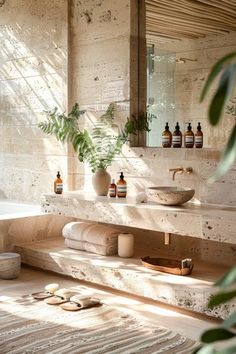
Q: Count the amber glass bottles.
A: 7